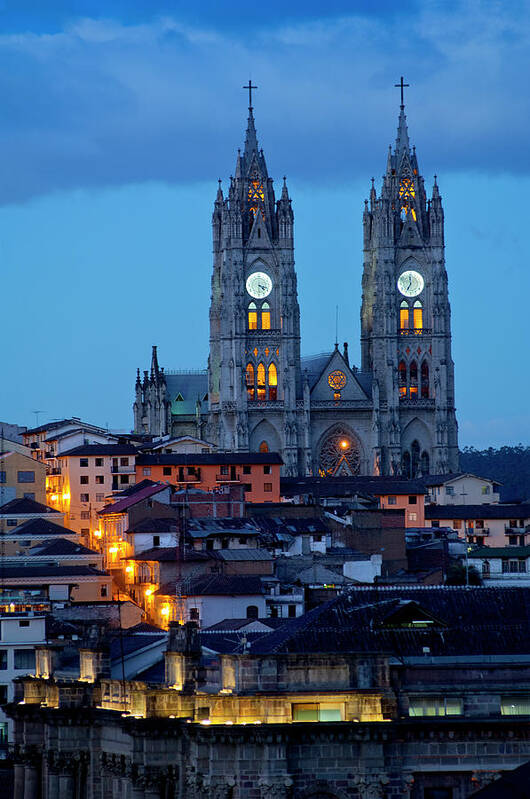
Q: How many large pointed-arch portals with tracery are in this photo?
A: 1